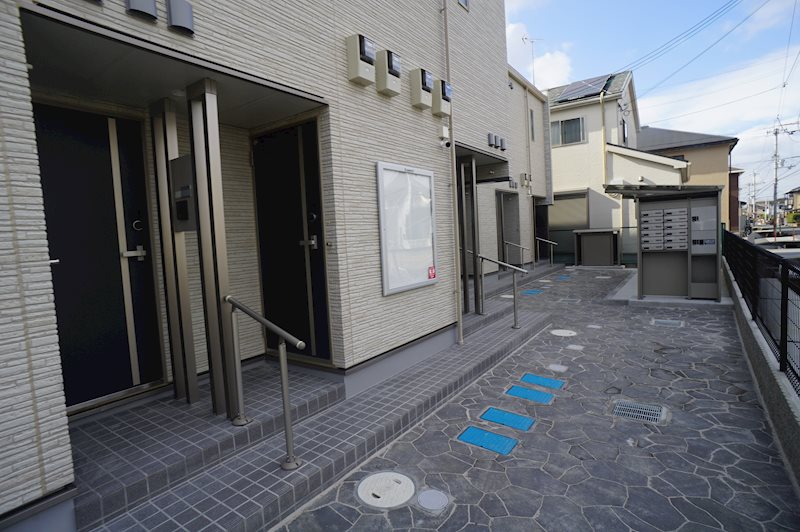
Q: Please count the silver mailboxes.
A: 12